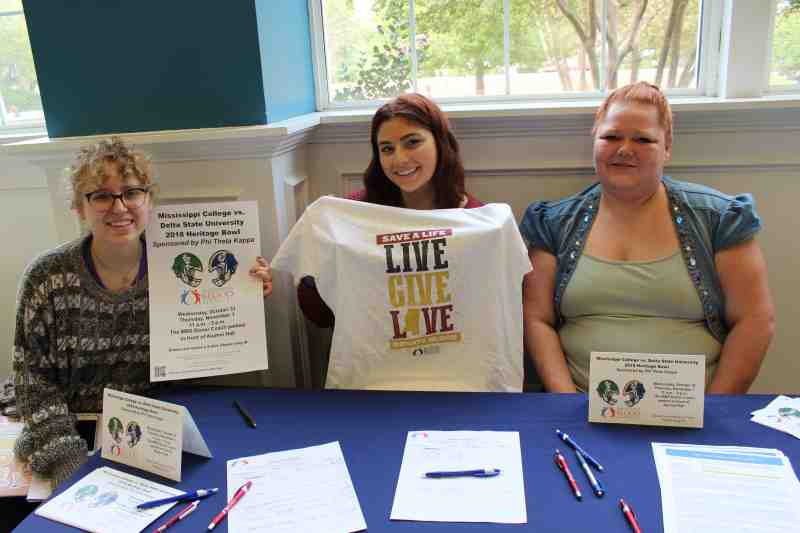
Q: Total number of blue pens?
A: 4